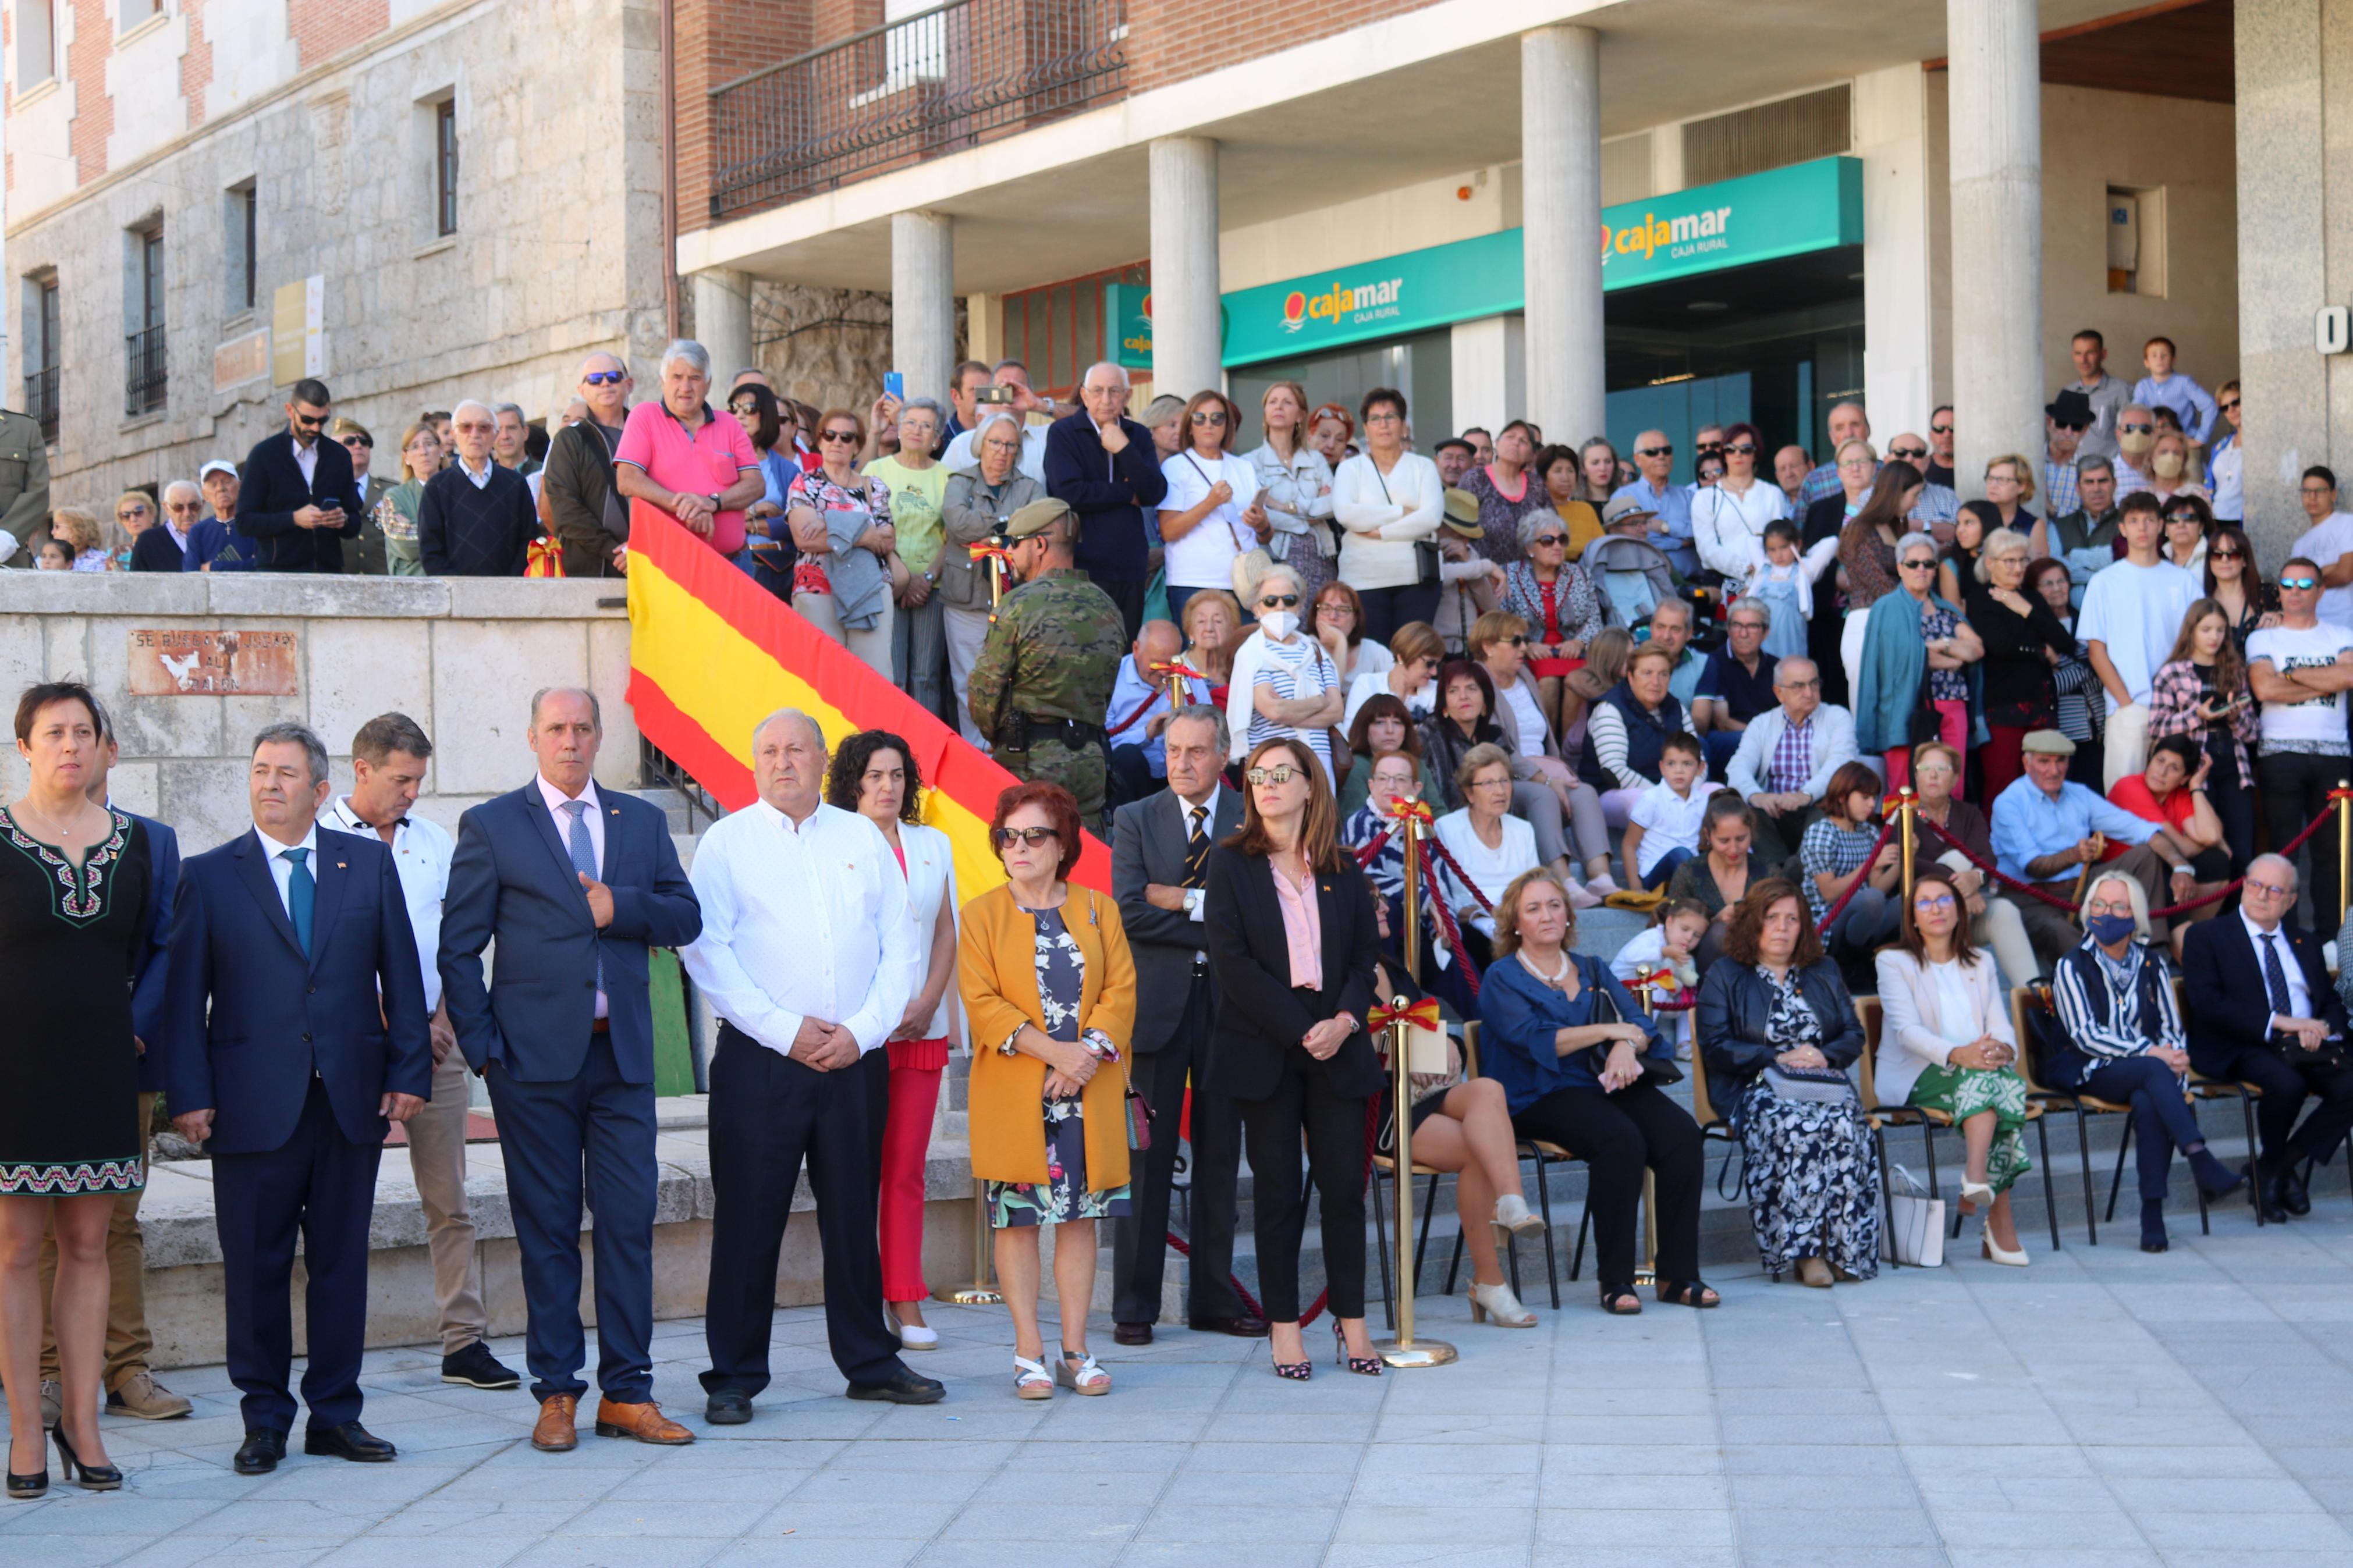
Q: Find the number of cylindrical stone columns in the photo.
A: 5